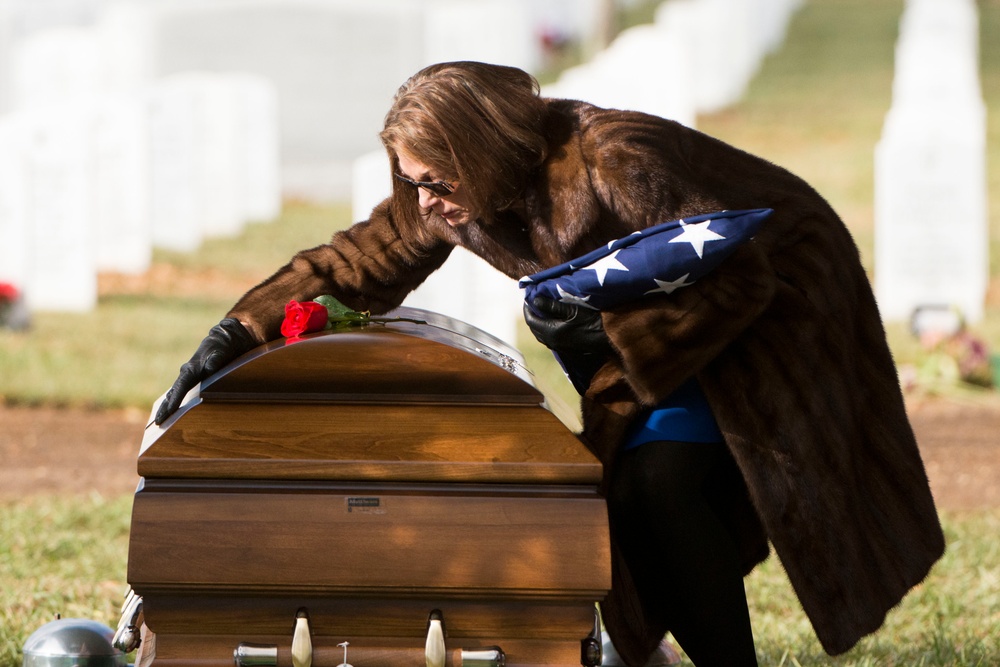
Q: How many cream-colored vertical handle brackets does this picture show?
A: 2